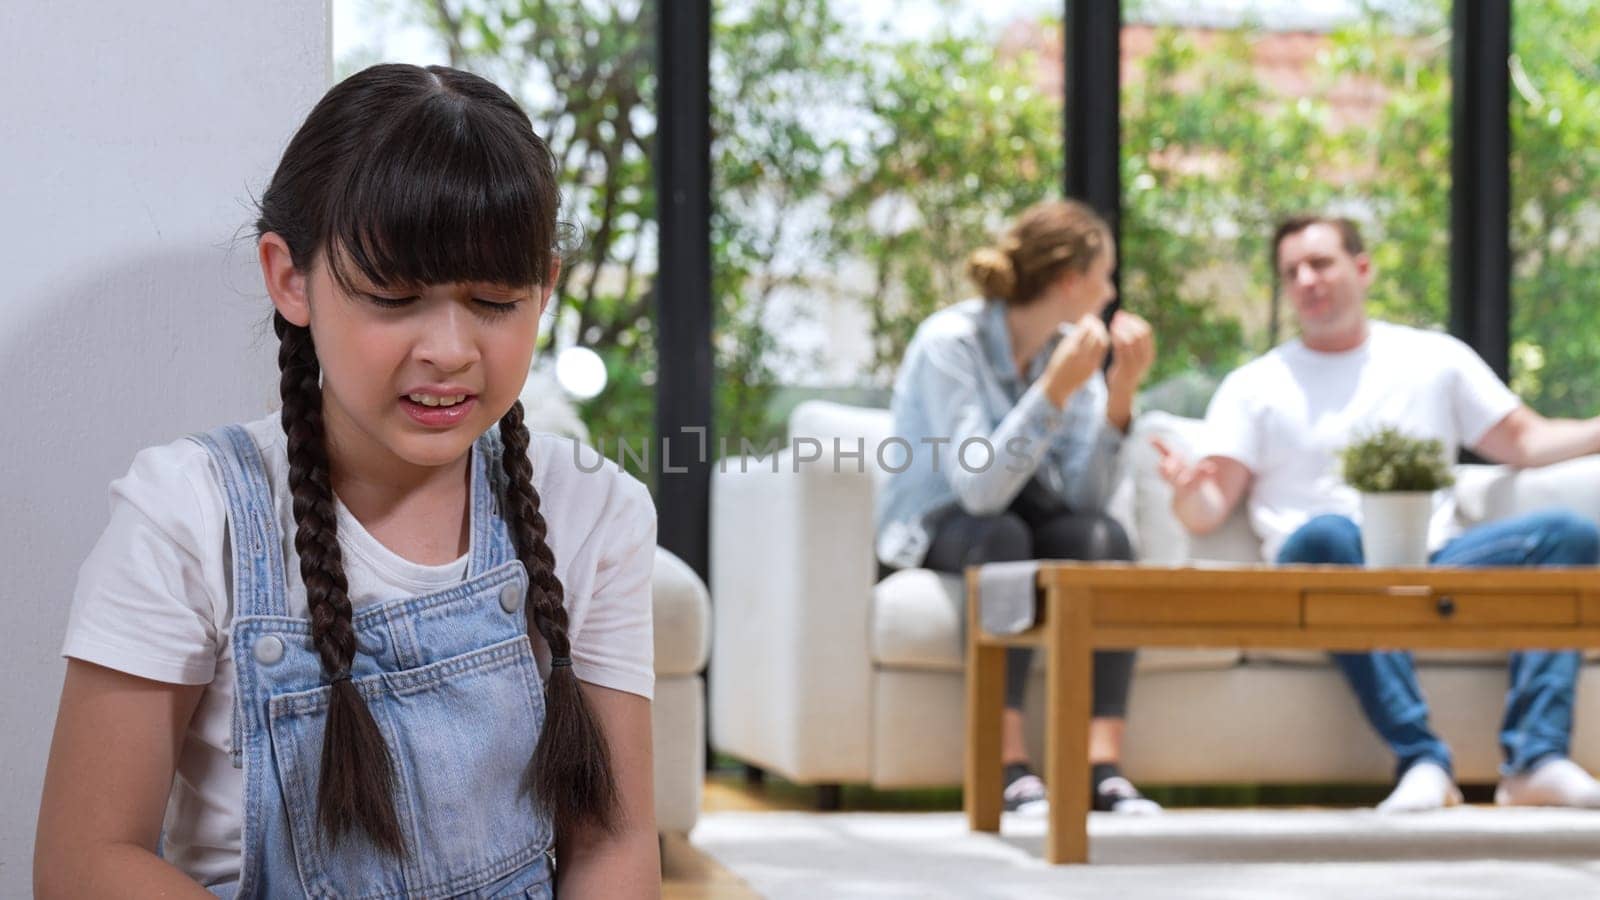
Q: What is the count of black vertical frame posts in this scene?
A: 3